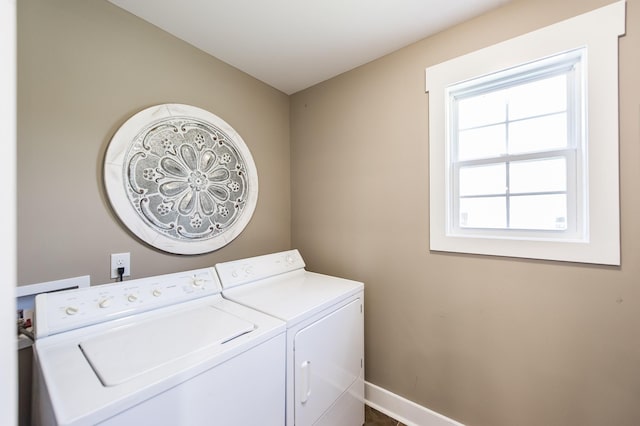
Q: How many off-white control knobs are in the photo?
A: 8